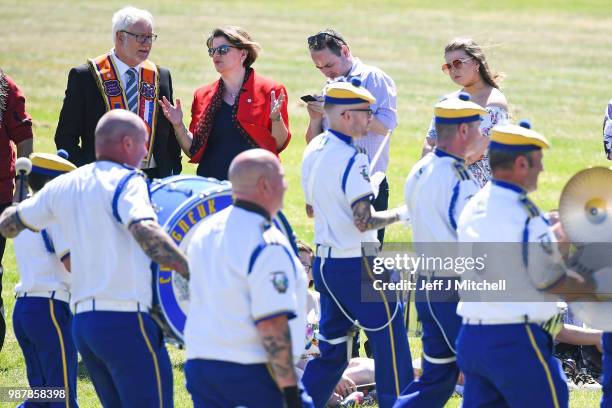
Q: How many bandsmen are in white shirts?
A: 6